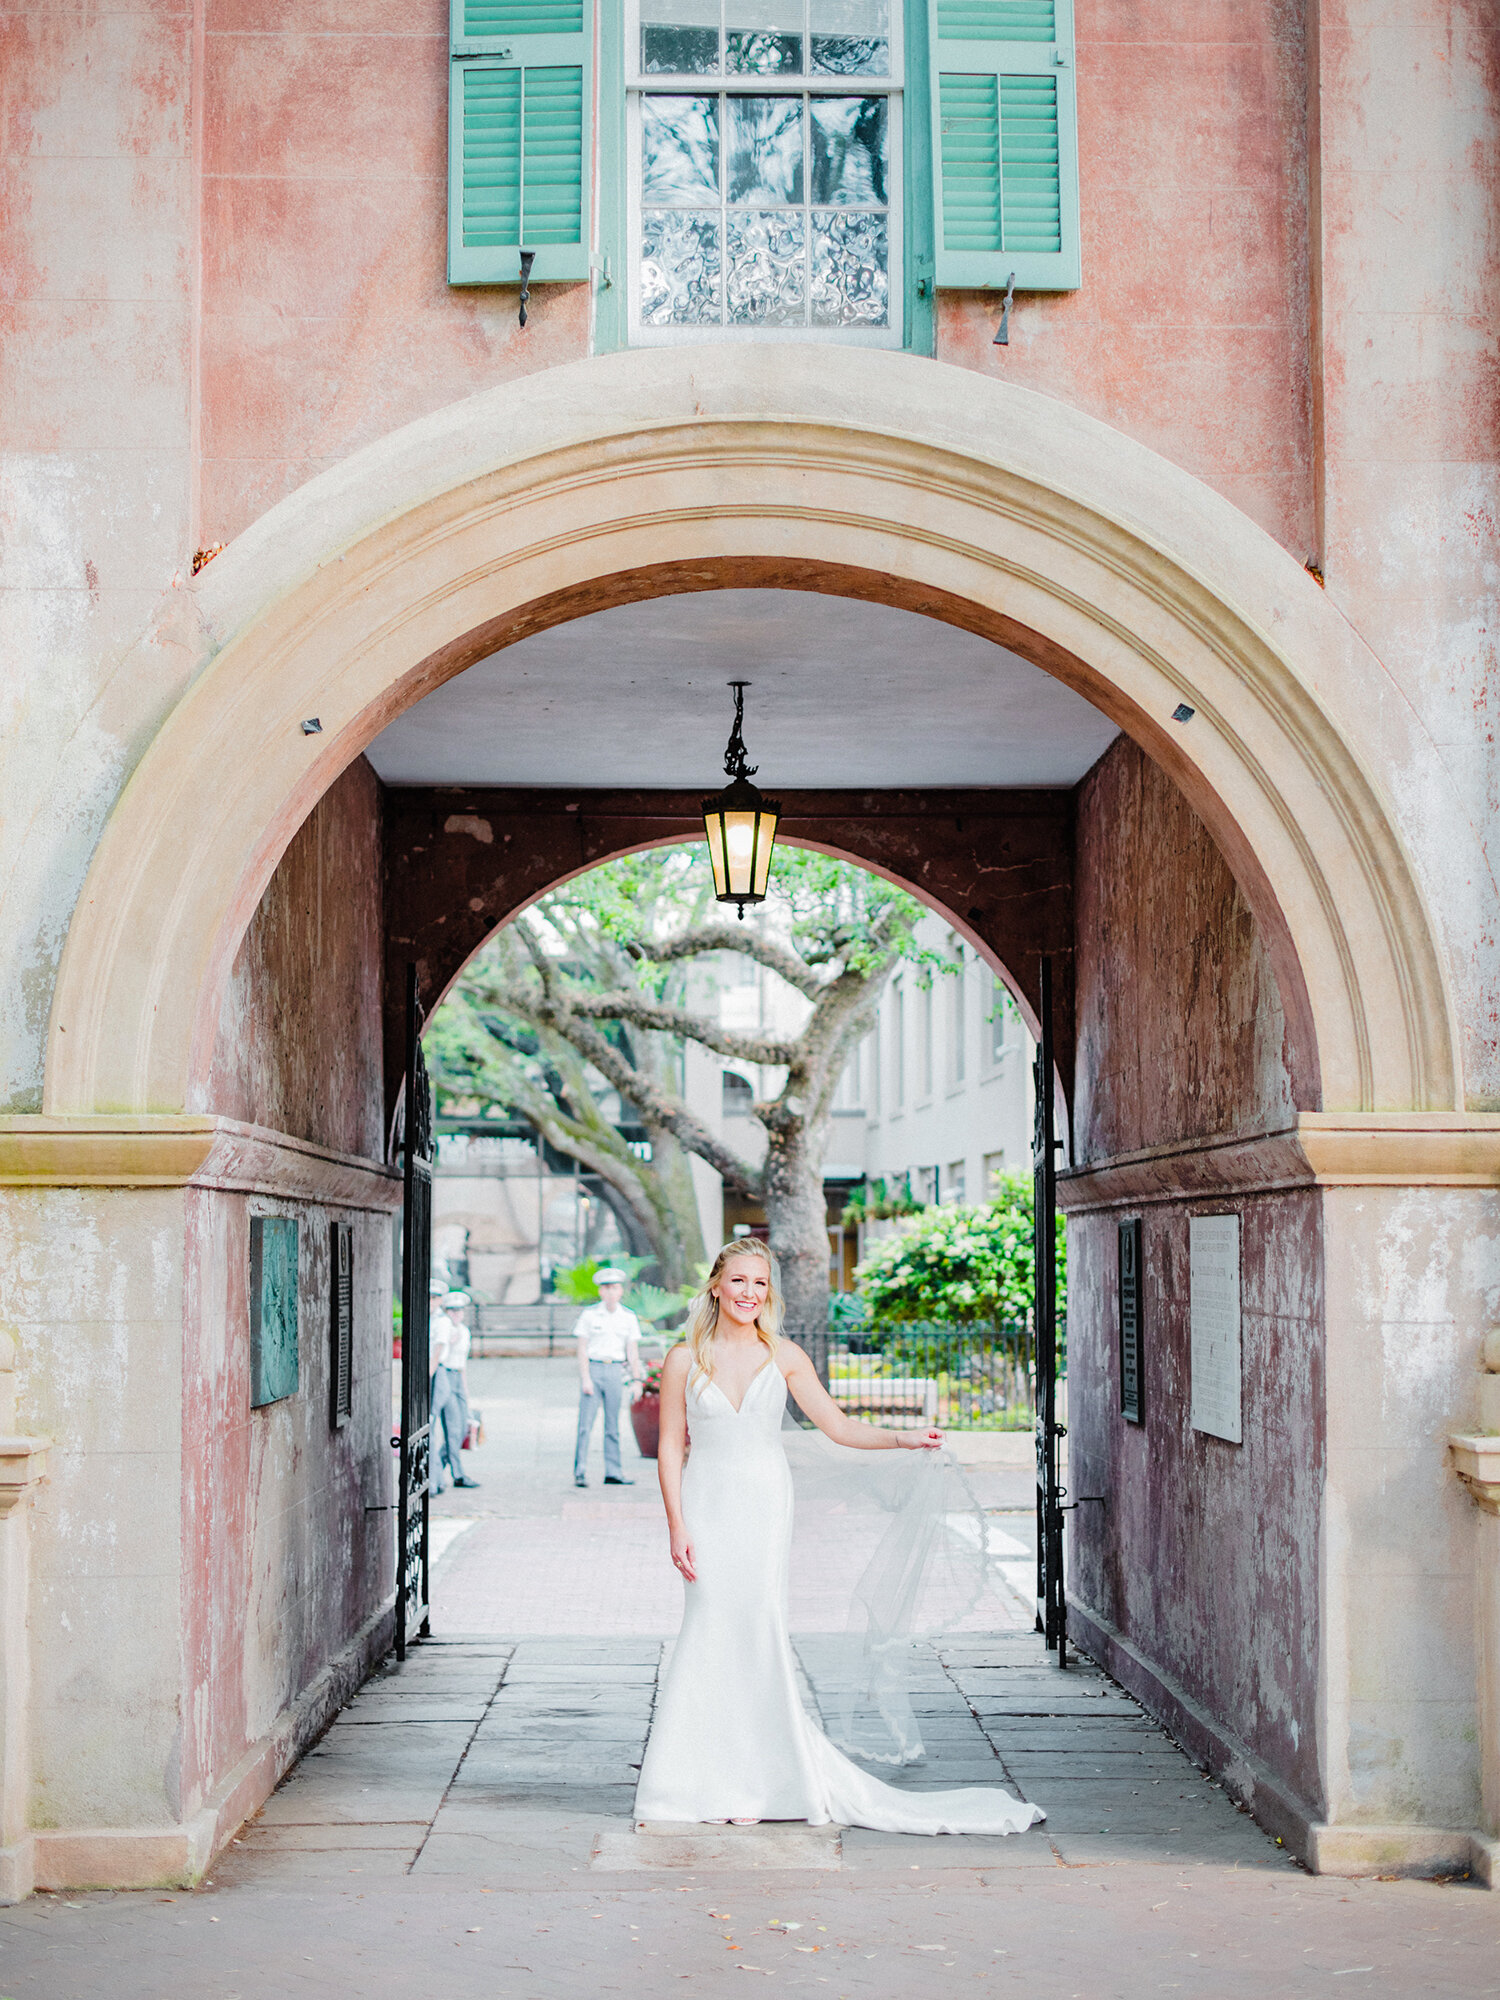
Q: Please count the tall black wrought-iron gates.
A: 2